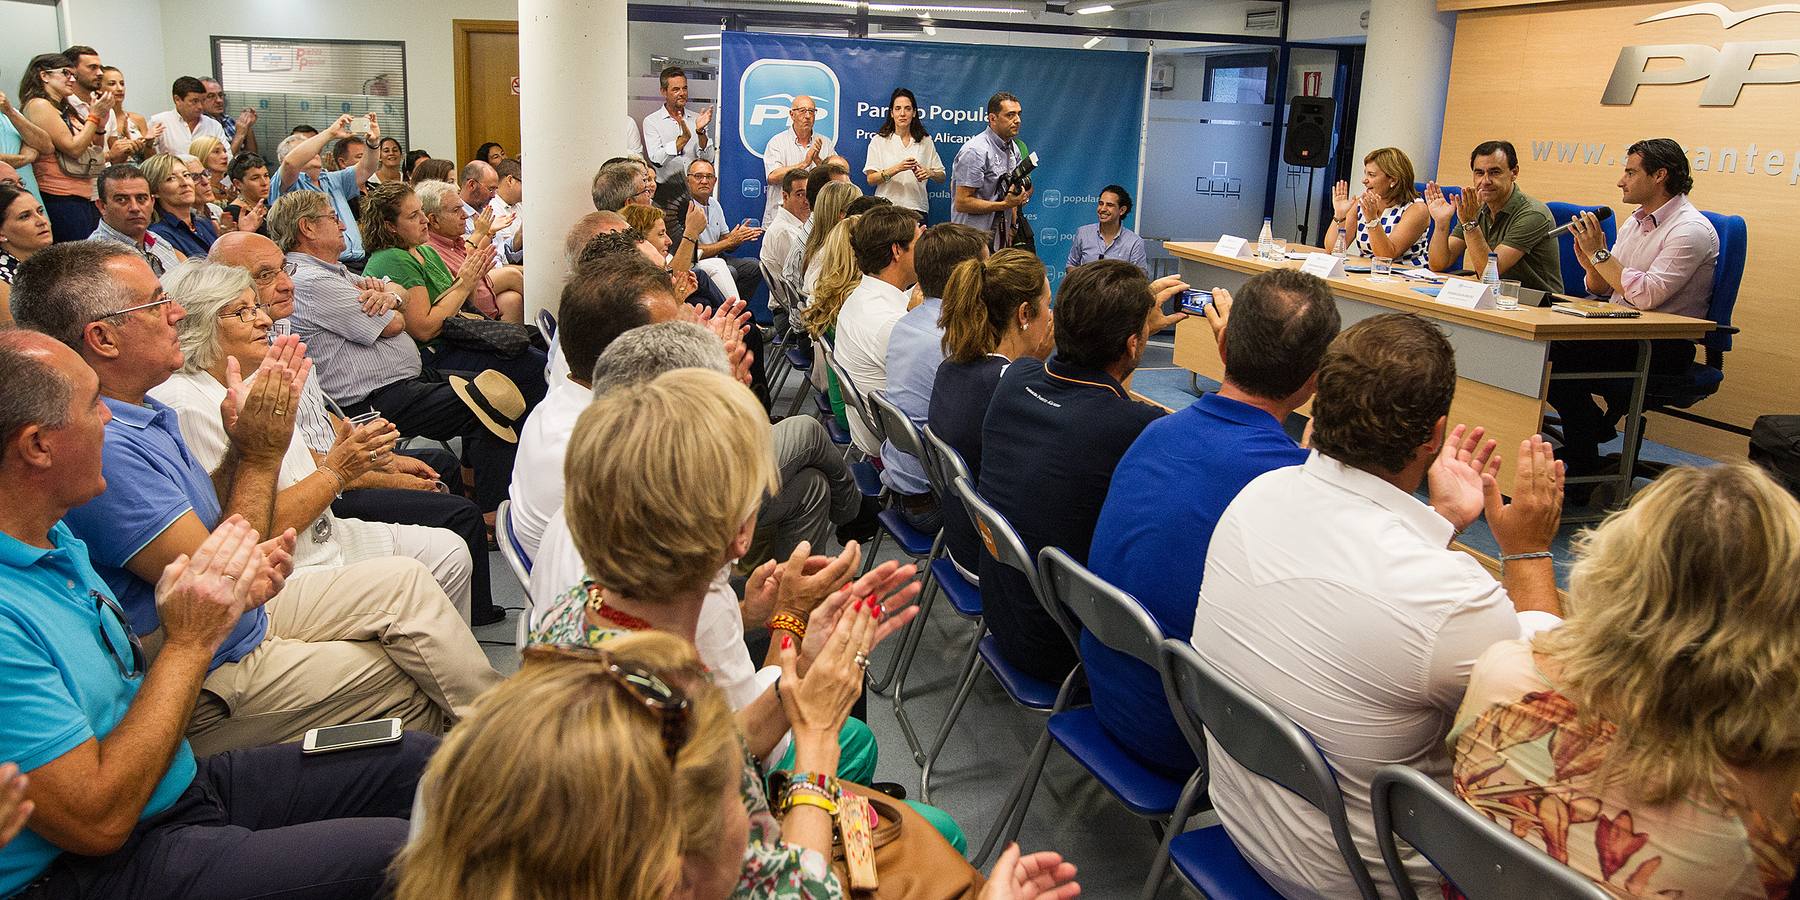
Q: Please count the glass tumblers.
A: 3